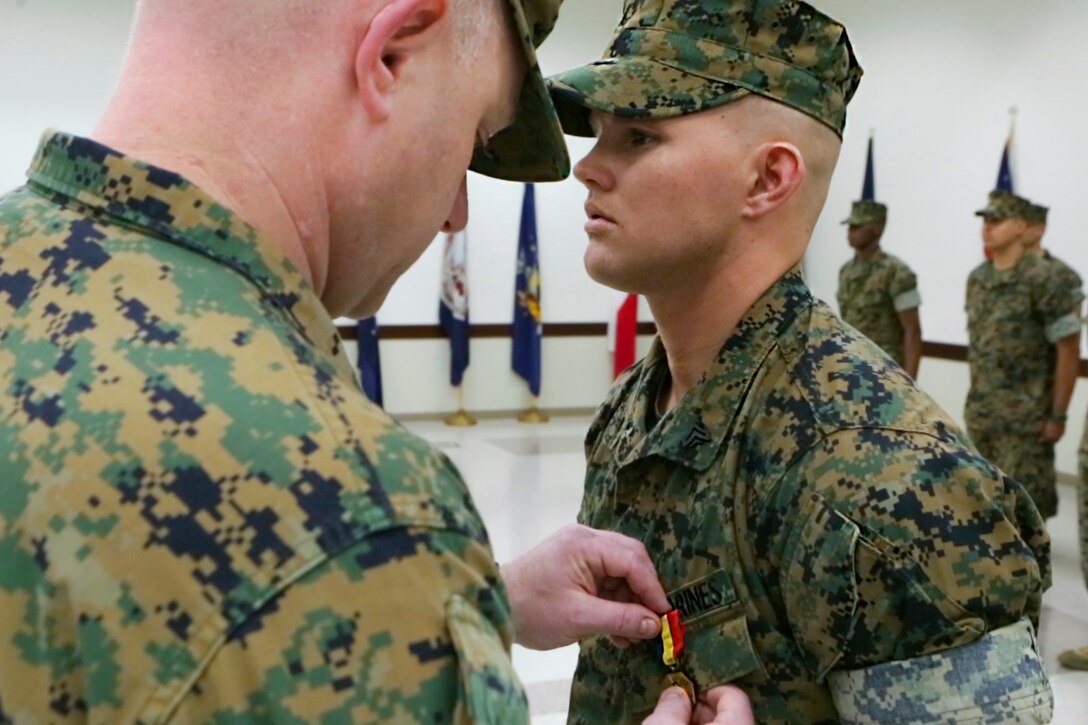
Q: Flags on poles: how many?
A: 6